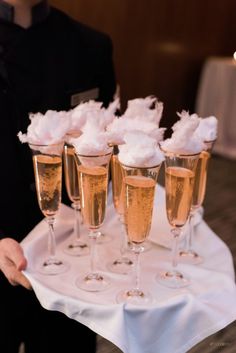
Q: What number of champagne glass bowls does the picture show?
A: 7